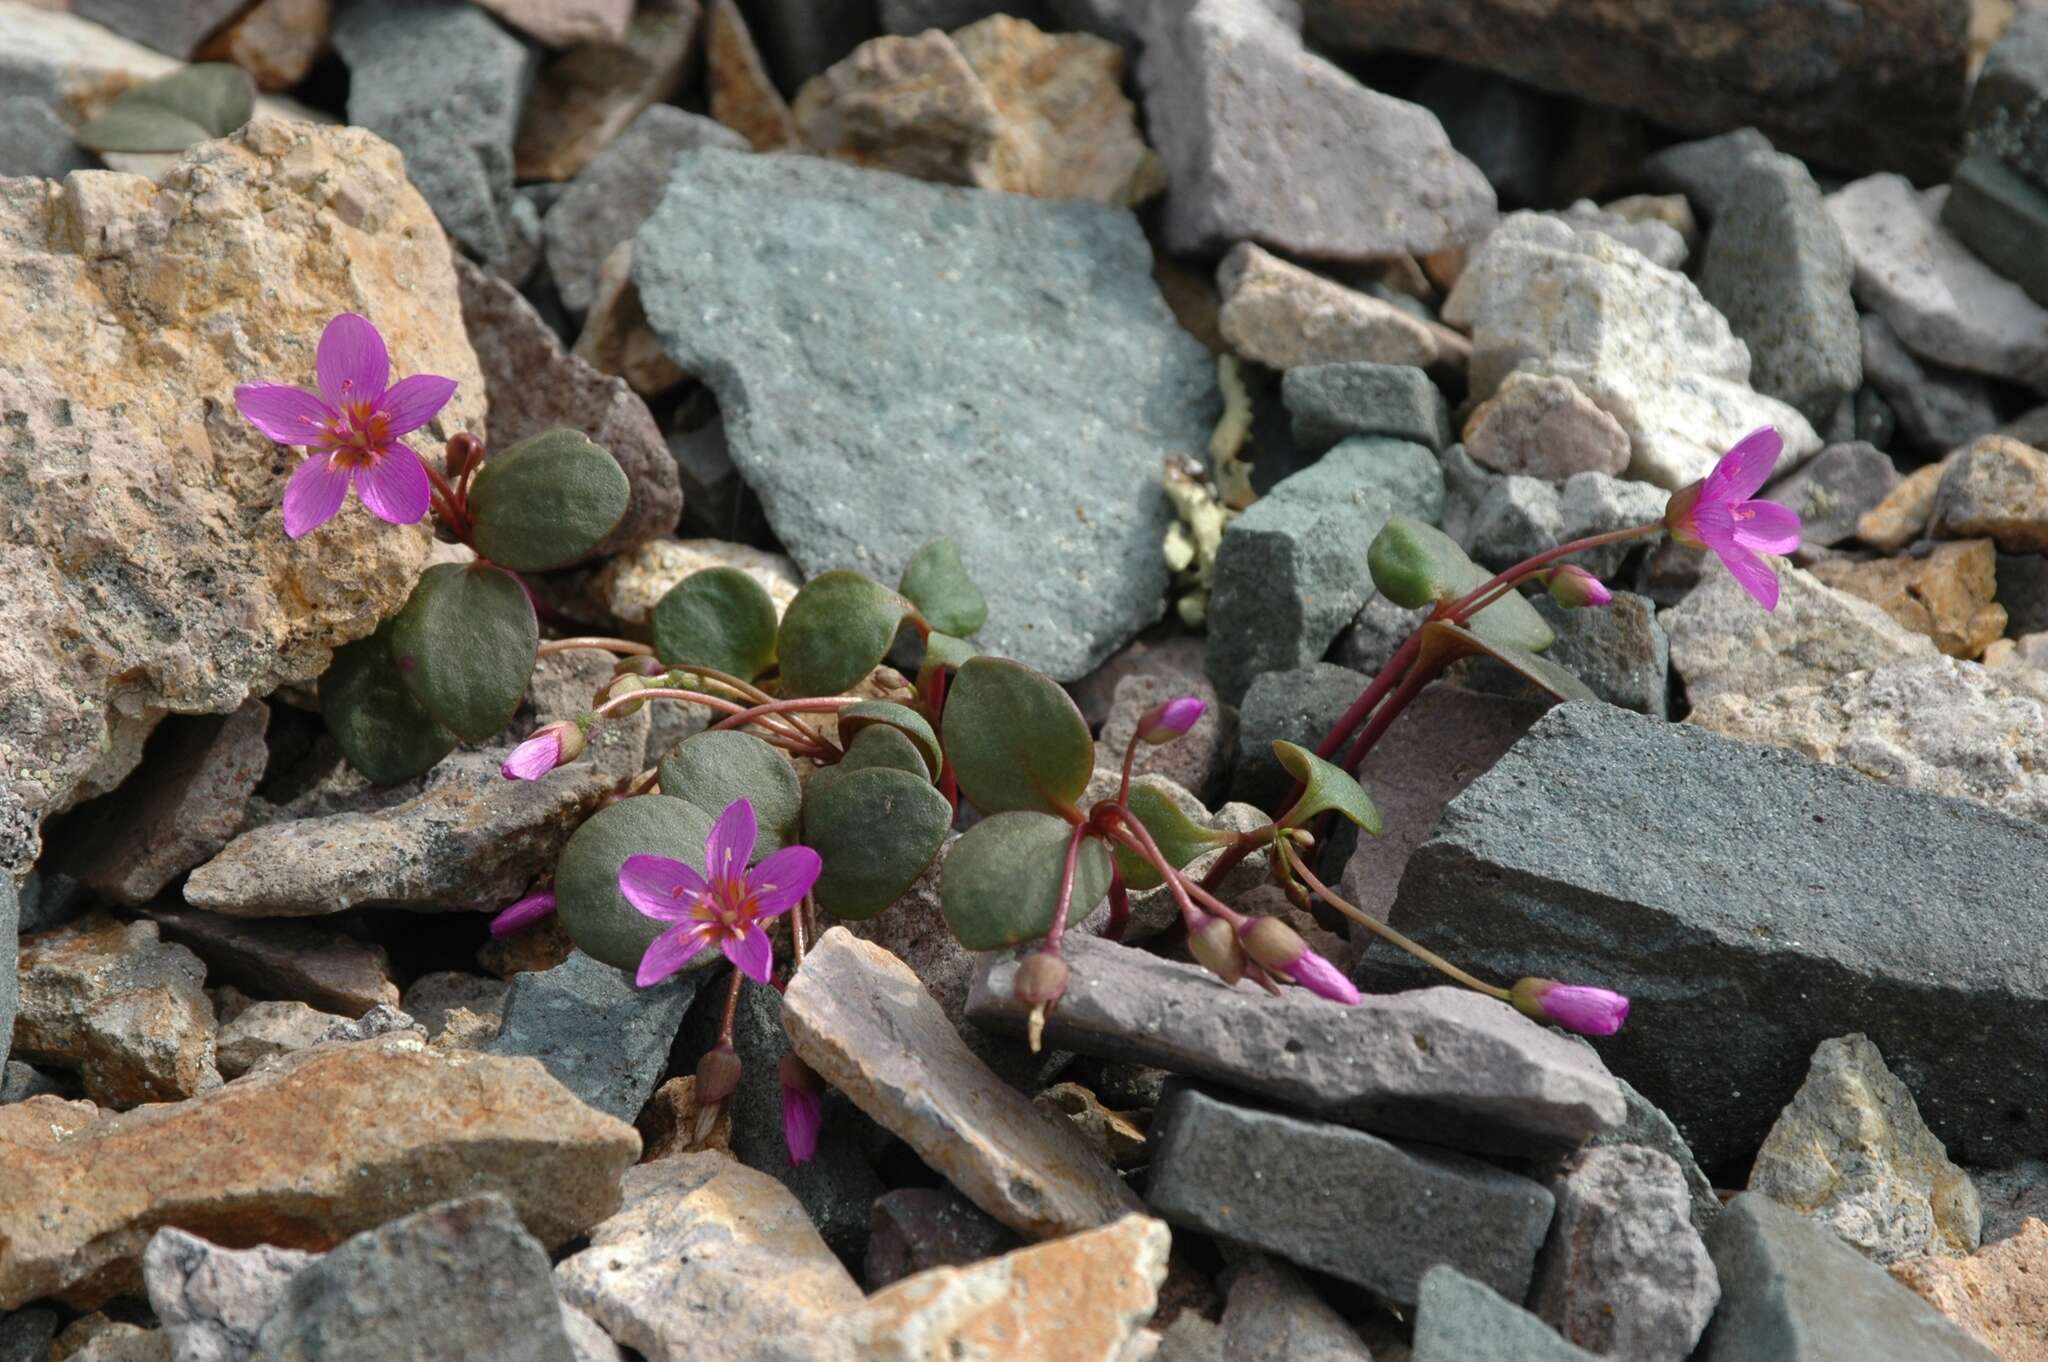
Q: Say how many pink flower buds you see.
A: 7